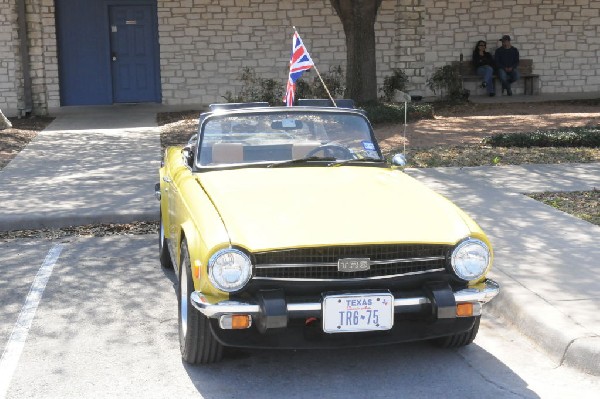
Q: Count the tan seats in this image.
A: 2